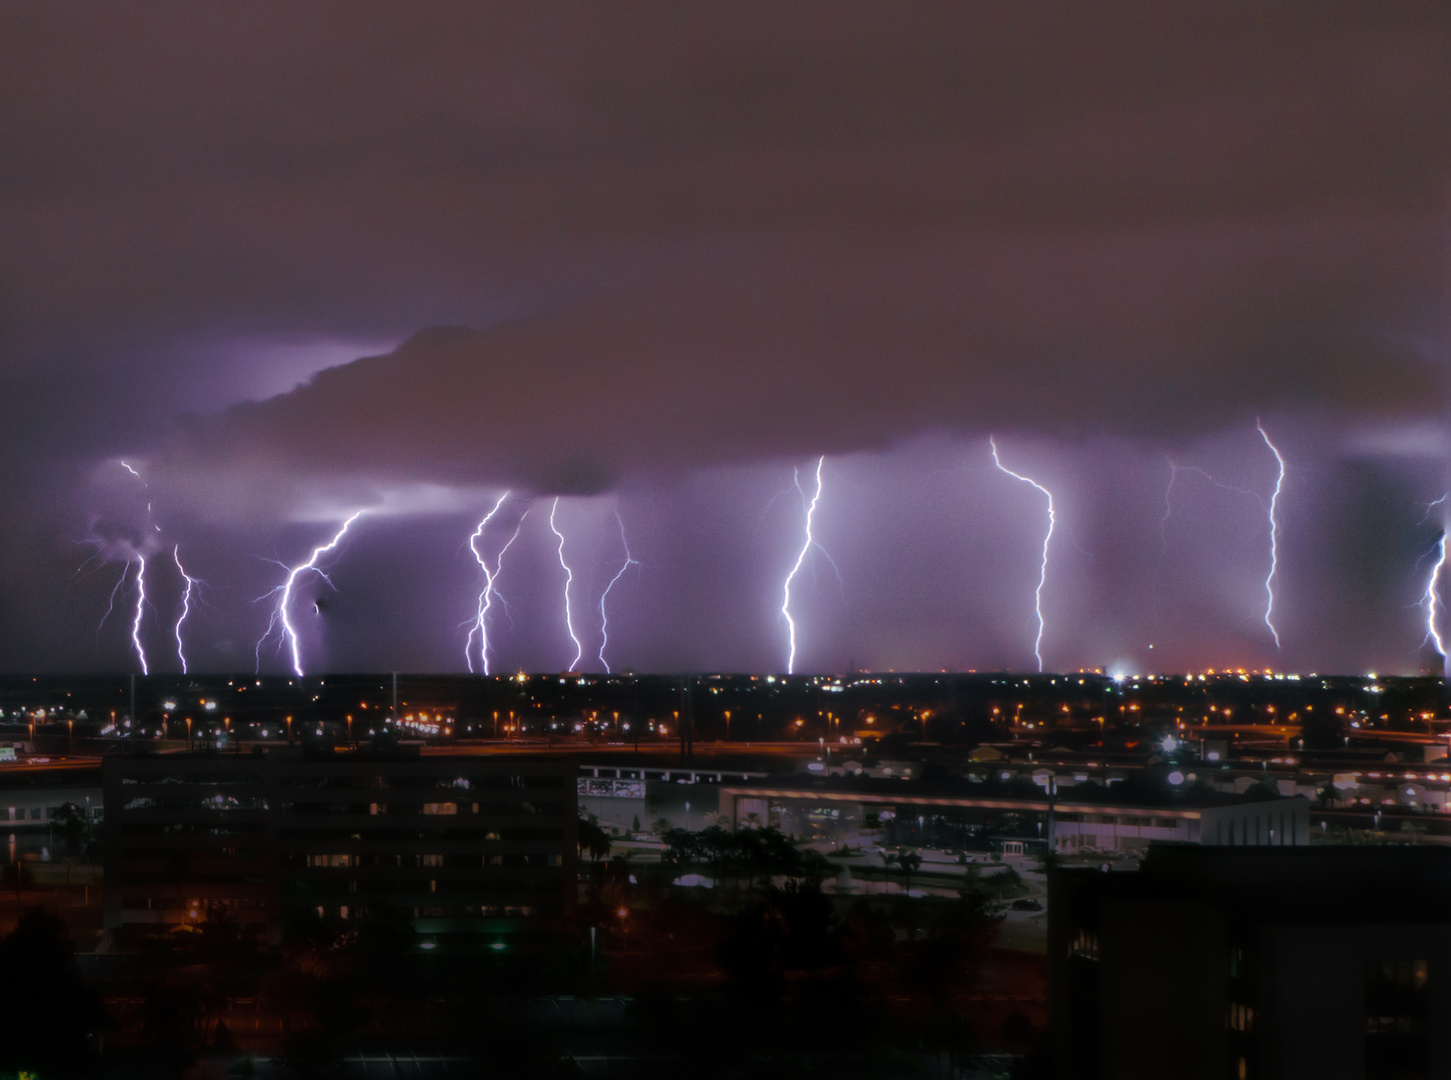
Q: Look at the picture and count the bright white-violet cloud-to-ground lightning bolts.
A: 10